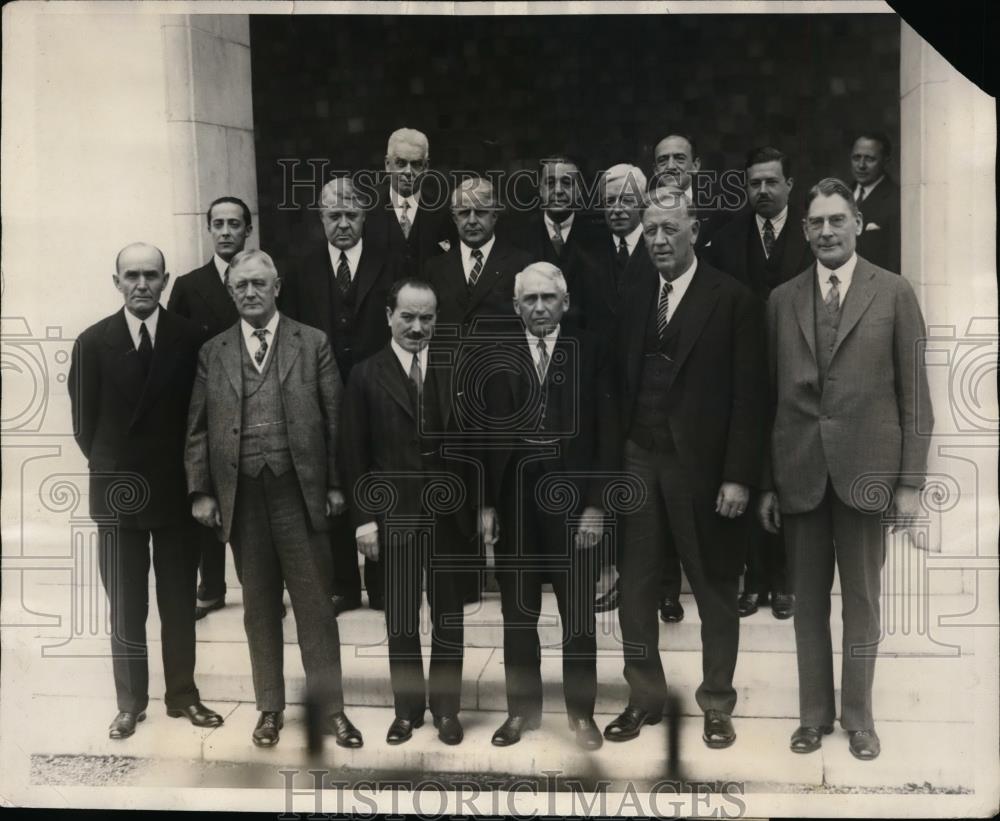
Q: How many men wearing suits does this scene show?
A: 15